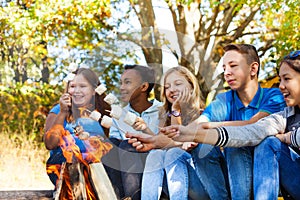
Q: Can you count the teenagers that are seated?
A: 5